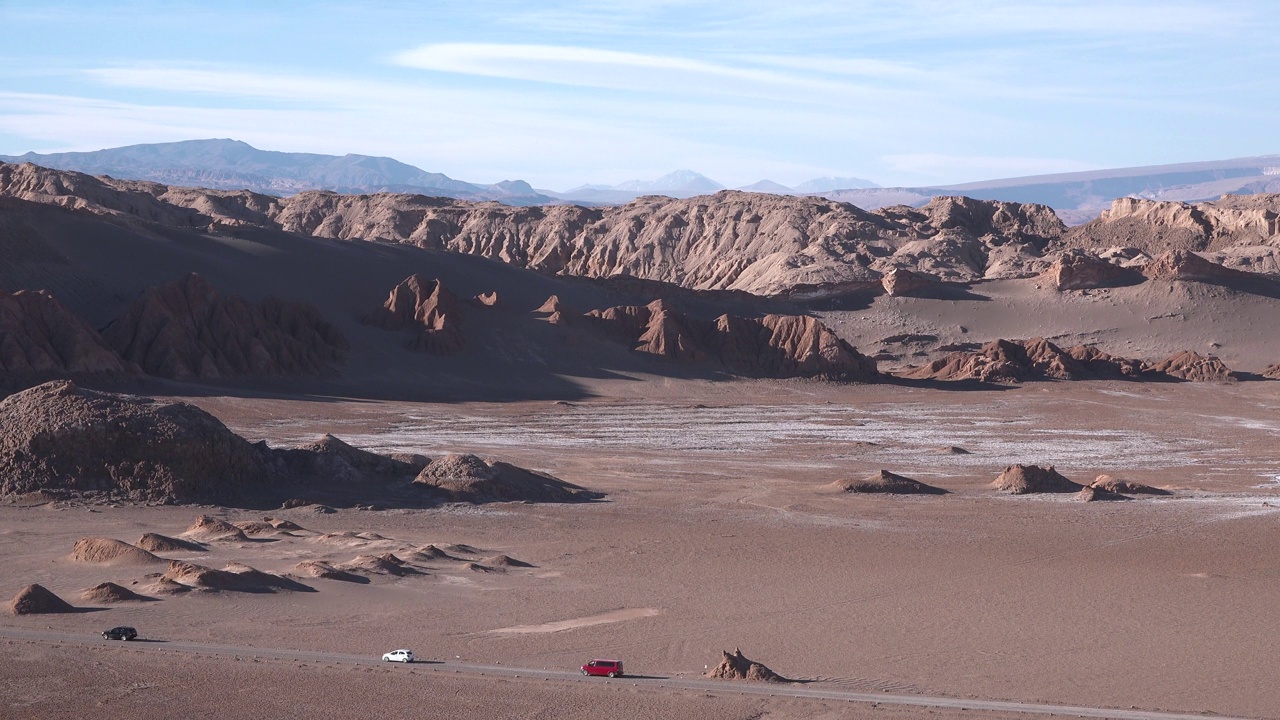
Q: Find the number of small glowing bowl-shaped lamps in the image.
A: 0